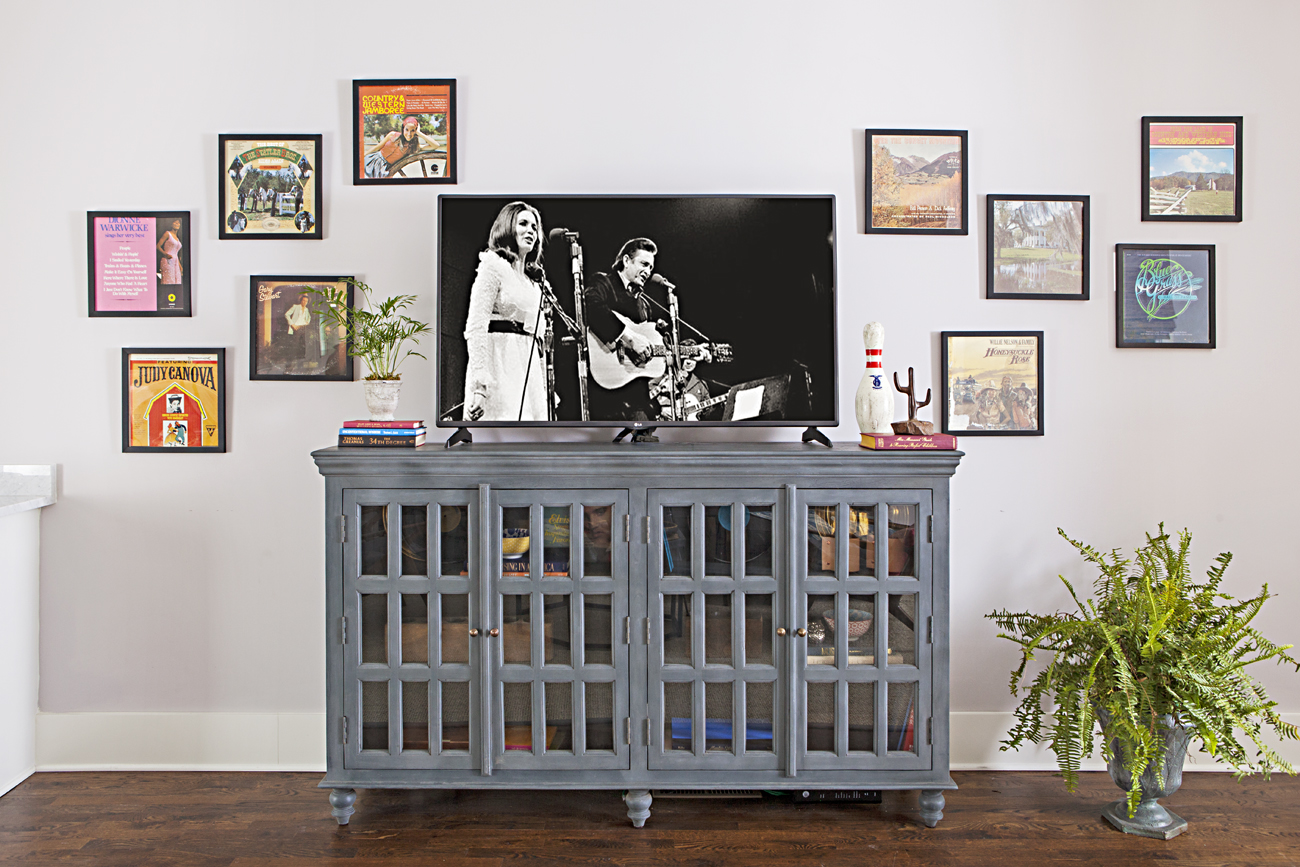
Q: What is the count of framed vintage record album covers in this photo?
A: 10